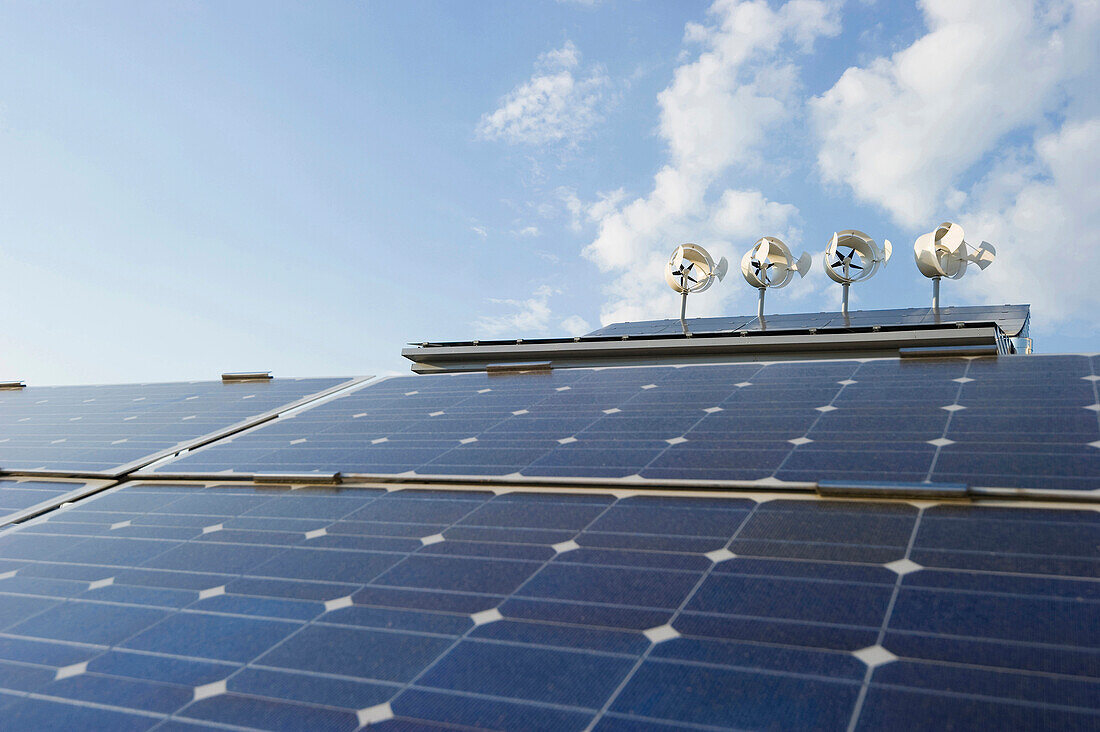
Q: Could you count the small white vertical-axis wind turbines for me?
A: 4